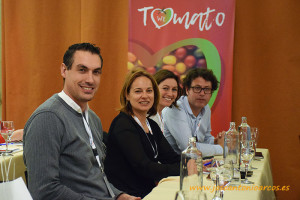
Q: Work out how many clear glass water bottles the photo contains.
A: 3